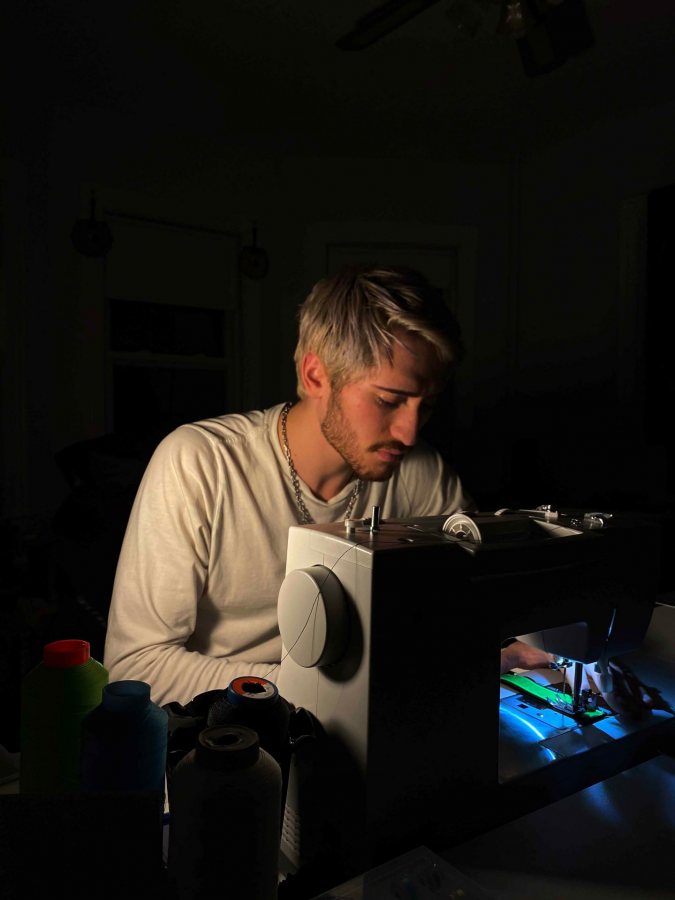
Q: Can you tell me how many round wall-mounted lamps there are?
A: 2